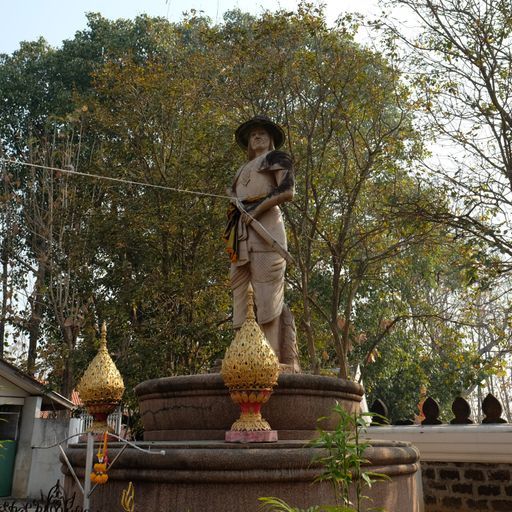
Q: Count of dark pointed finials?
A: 4